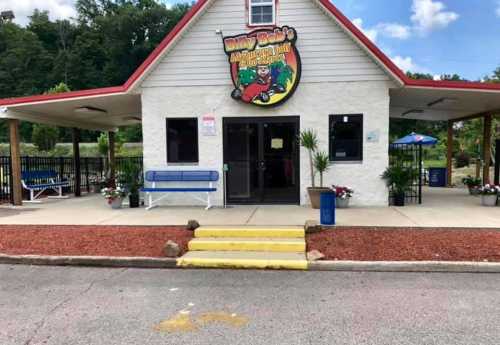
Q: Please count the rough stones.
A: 4